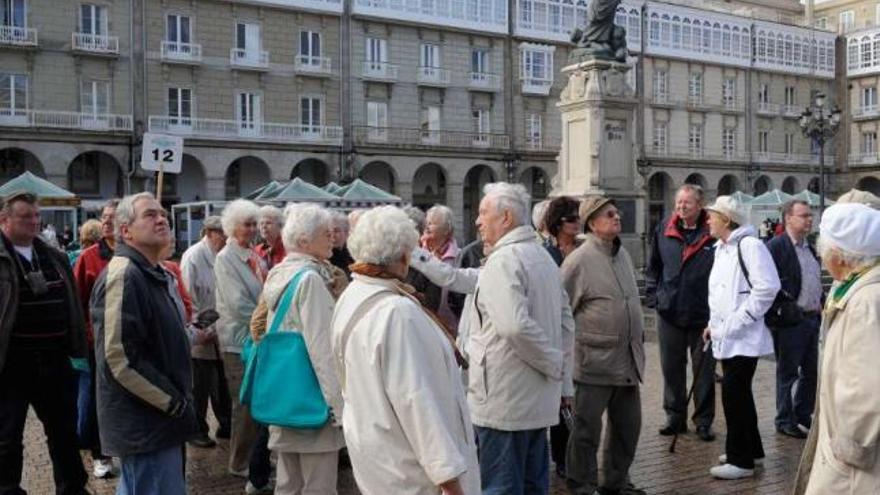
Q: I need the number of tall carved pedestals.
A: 1